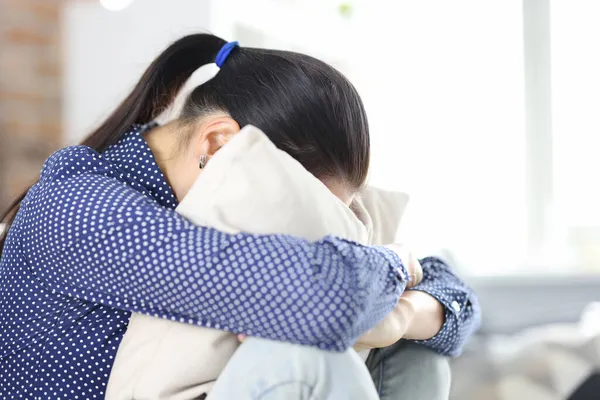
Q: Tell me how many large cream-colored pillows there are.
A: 1